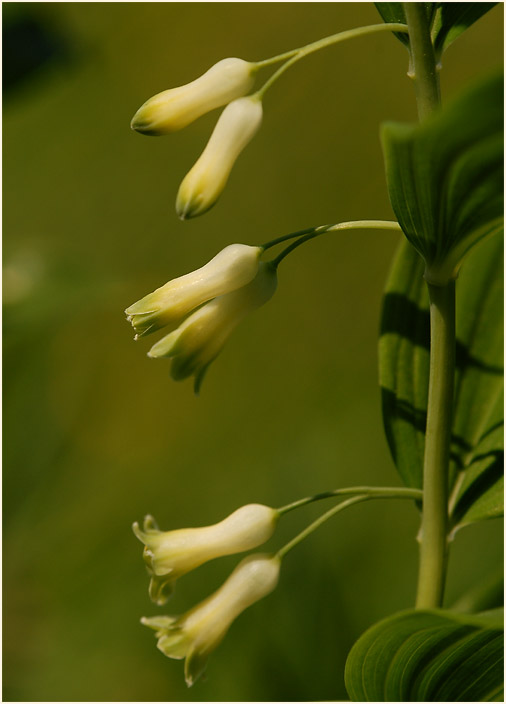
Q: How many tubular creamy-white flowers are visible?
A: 6